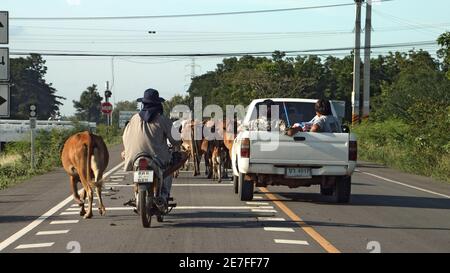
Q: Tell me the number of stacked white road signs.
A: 3